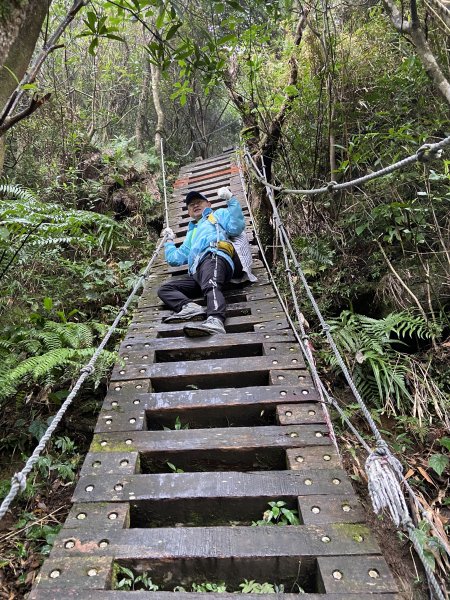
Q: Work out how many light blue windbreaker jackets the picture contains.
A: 1